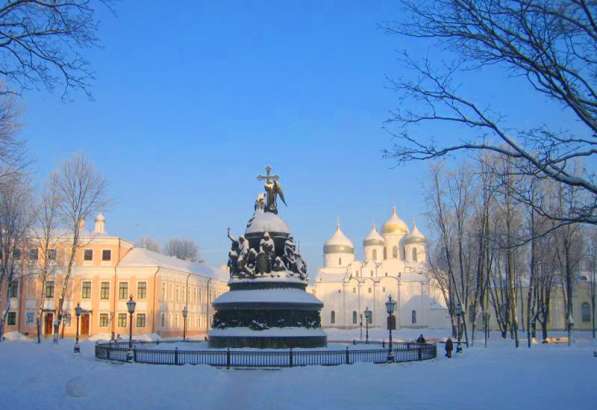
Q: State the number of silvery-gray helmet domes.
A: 3